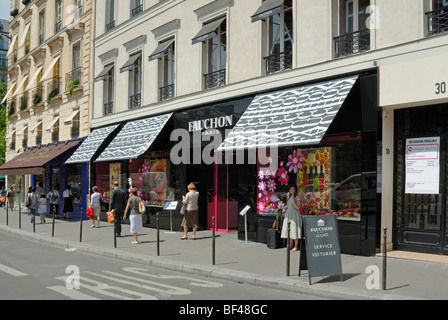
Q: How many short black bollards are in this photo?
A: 10